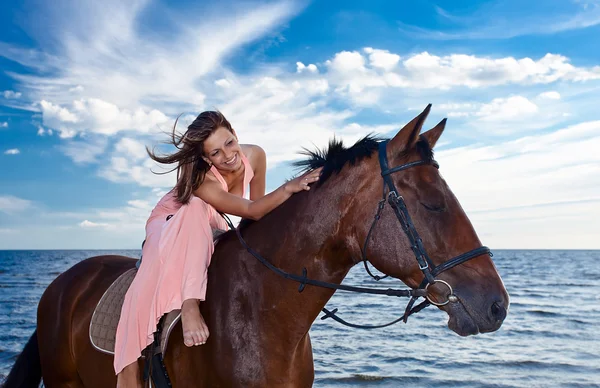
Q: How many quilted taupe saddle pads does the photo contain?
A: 1